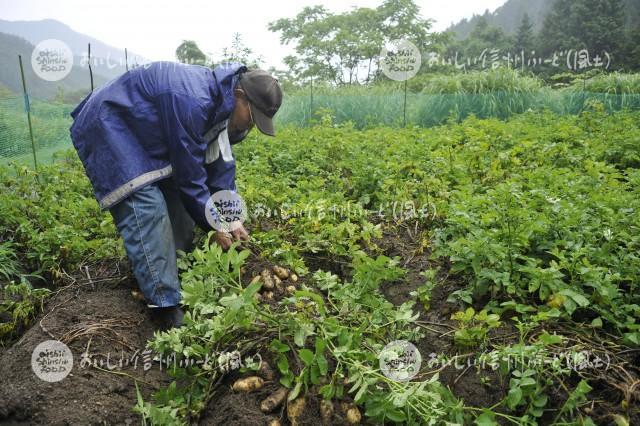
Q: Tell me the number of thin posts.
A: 6